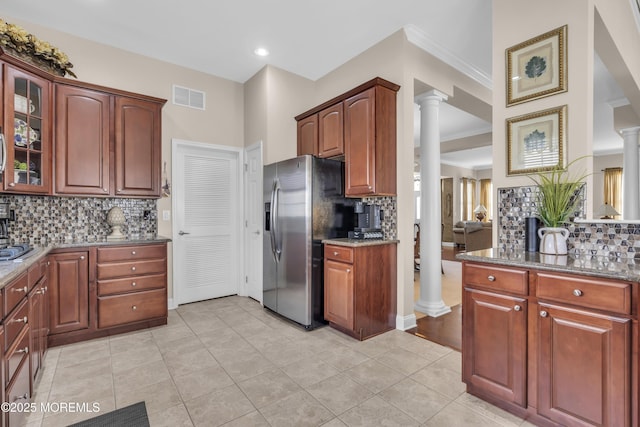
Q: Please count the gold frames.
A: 2